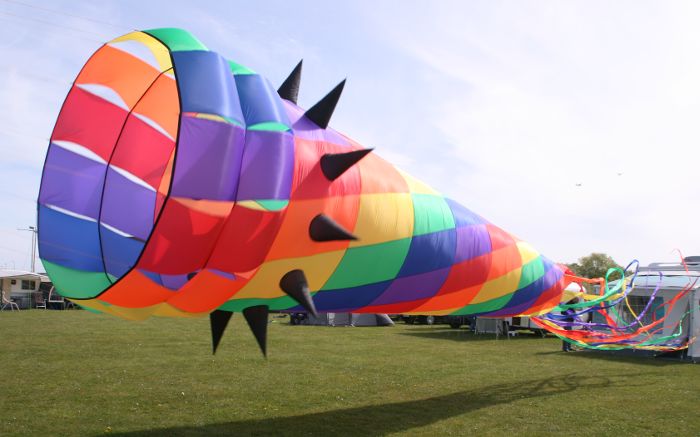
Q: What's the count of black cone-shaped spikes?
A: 7